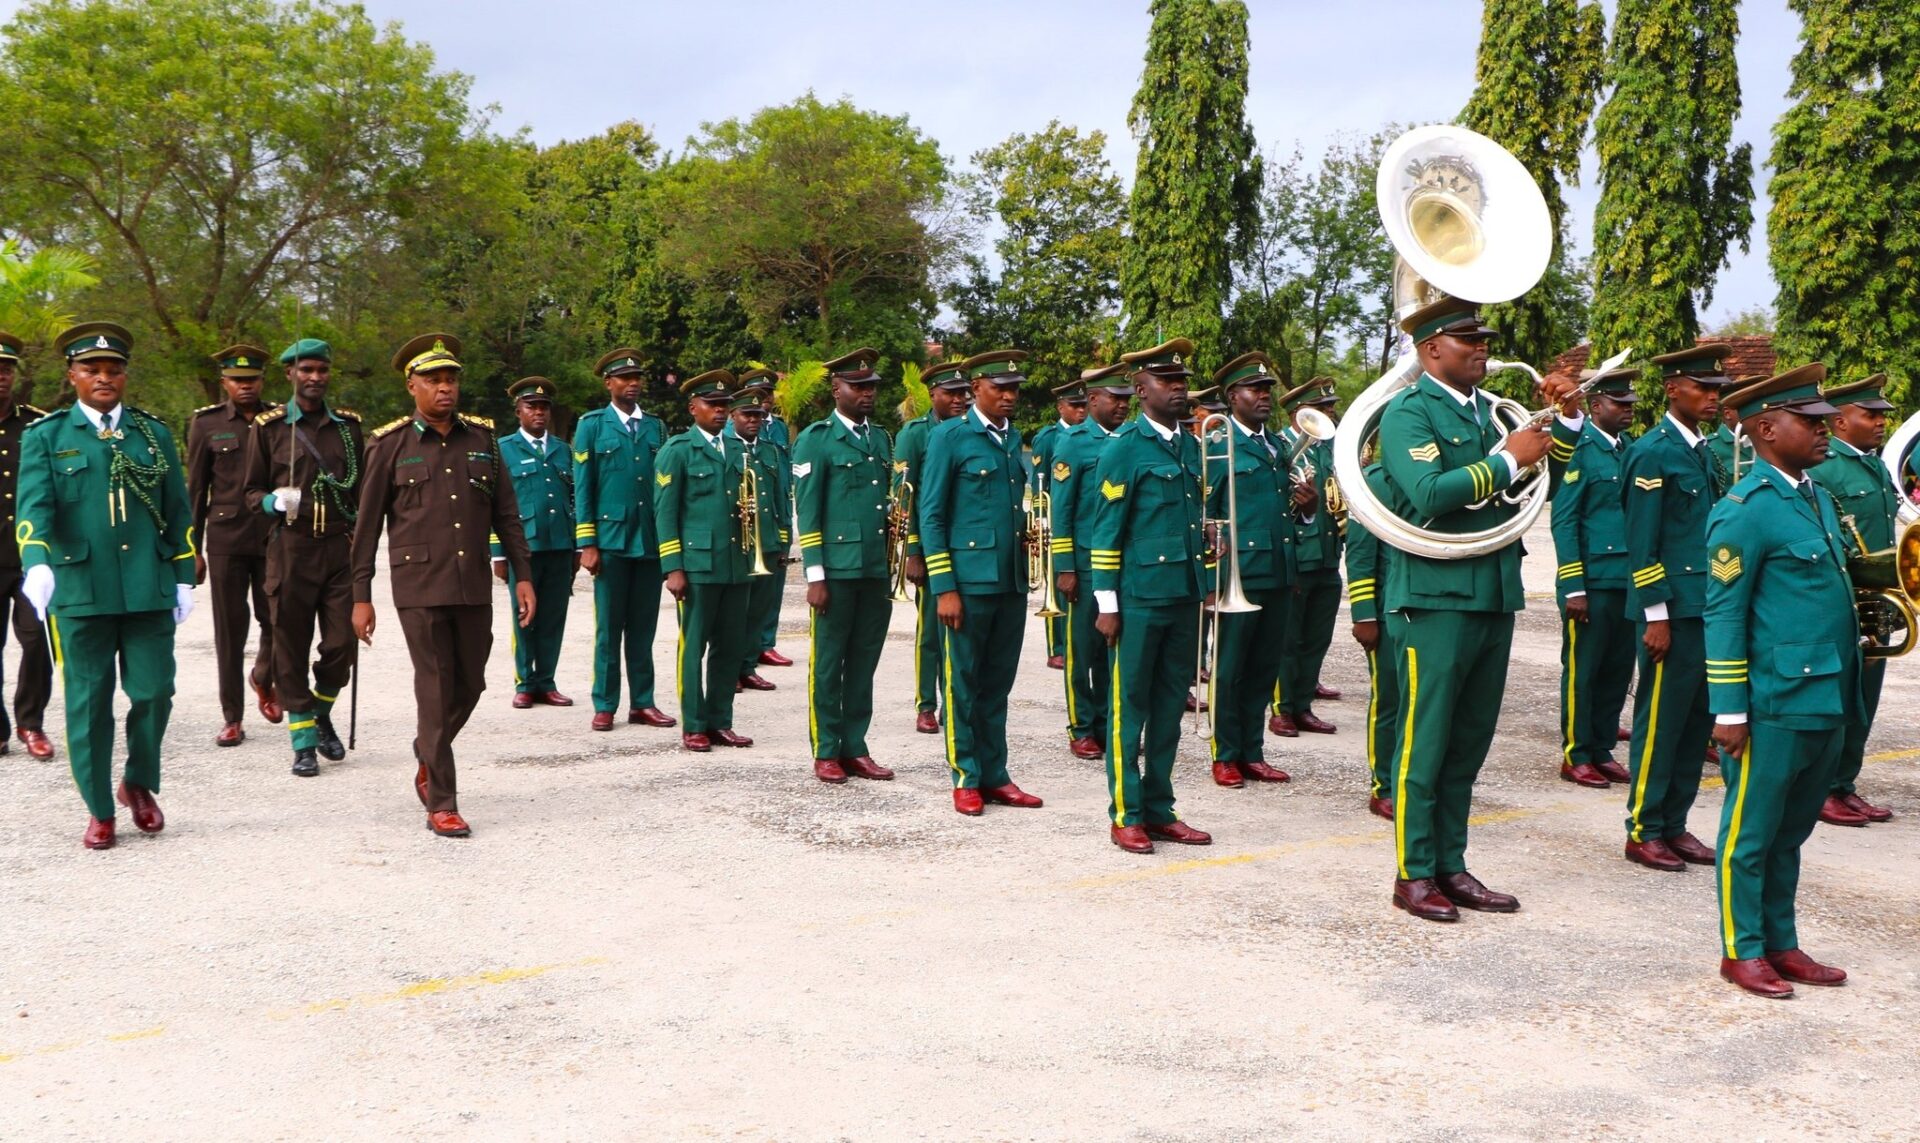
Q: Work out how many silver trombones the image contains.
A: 2